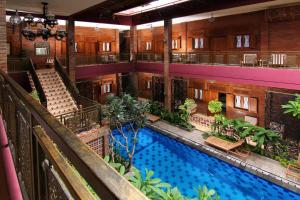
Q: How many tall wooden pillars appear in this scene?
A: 3